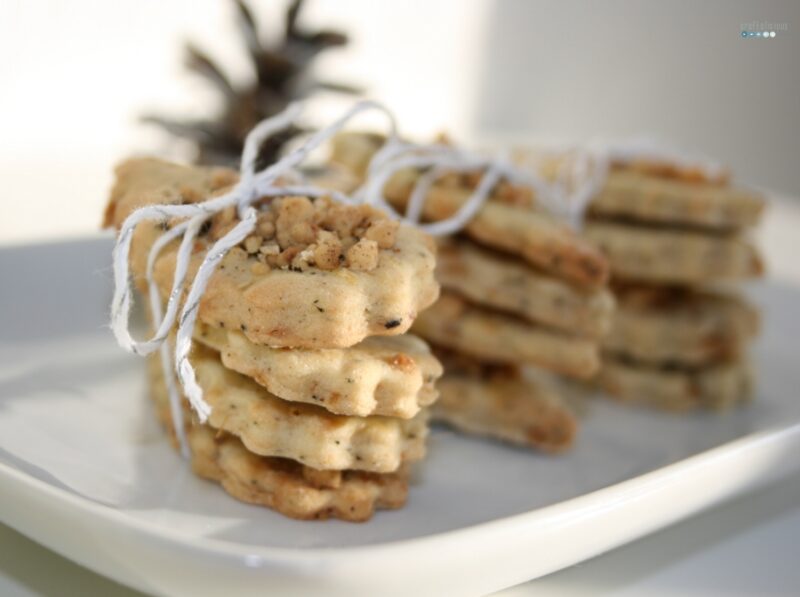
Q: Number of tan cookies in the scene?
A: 12